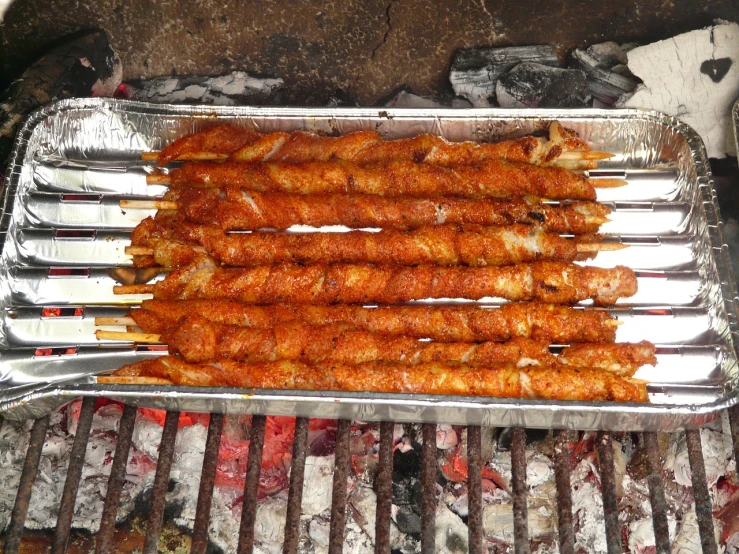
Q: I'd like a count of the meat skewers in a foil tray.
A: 8